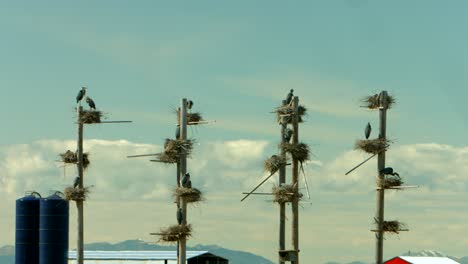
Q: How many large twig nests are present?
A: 15